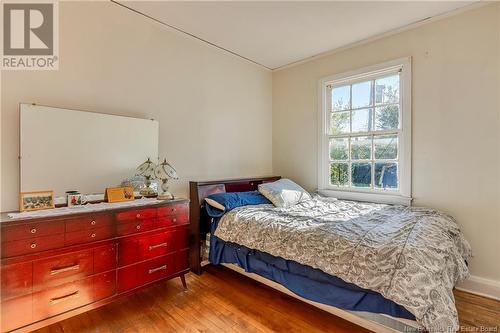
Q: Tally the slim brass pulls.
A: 4